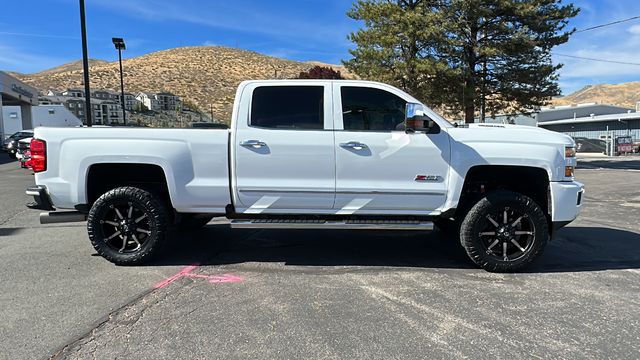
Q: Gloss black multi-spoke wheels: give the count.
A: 2